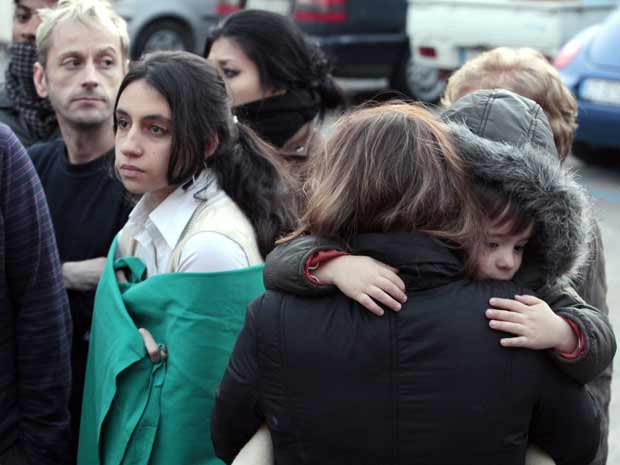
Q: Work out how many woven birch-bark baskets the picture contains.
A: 0